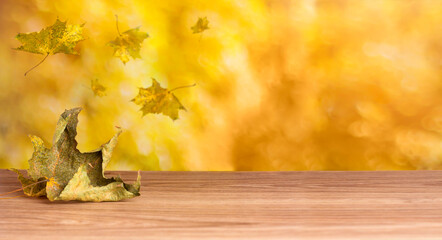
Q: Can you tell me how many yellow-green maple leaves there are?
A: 6